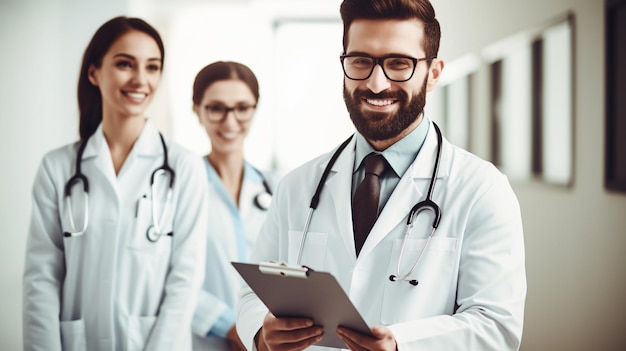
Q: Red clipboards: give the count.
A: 0